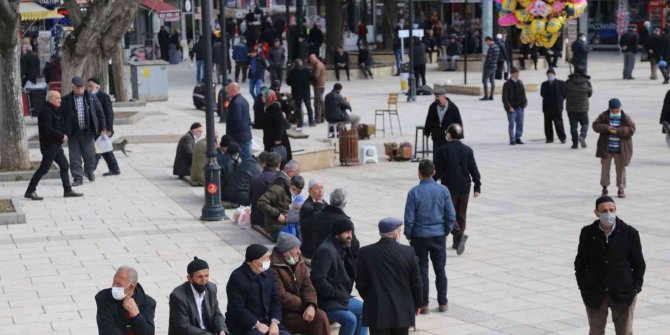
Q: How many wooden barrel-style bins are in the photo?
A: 1